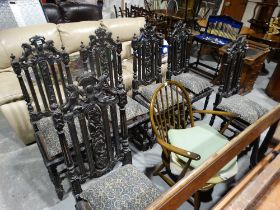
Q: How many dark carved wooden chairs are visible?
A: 6